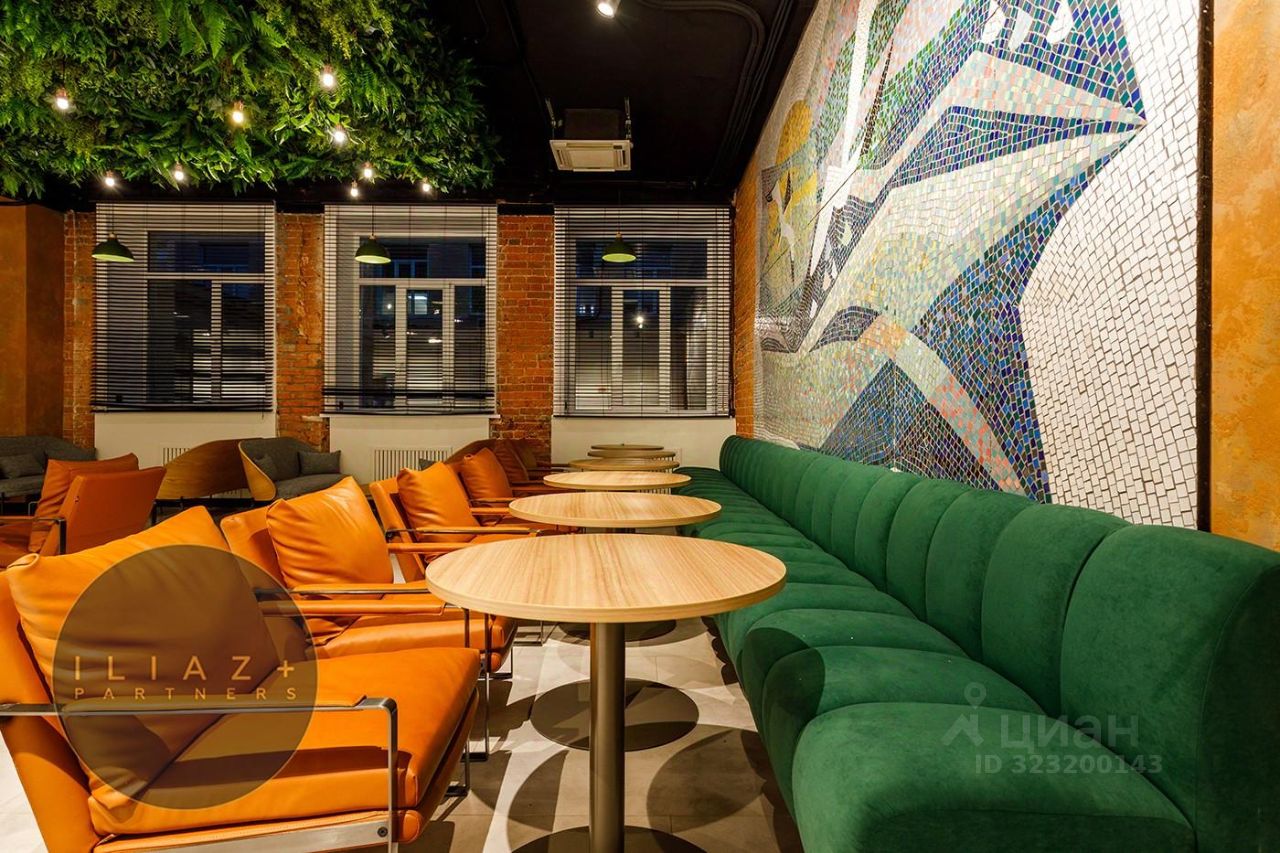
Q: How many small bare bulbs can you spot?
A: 9